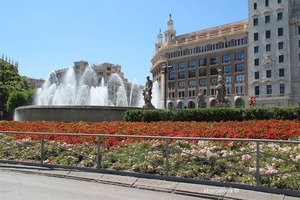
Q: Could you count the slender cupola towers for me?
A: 2